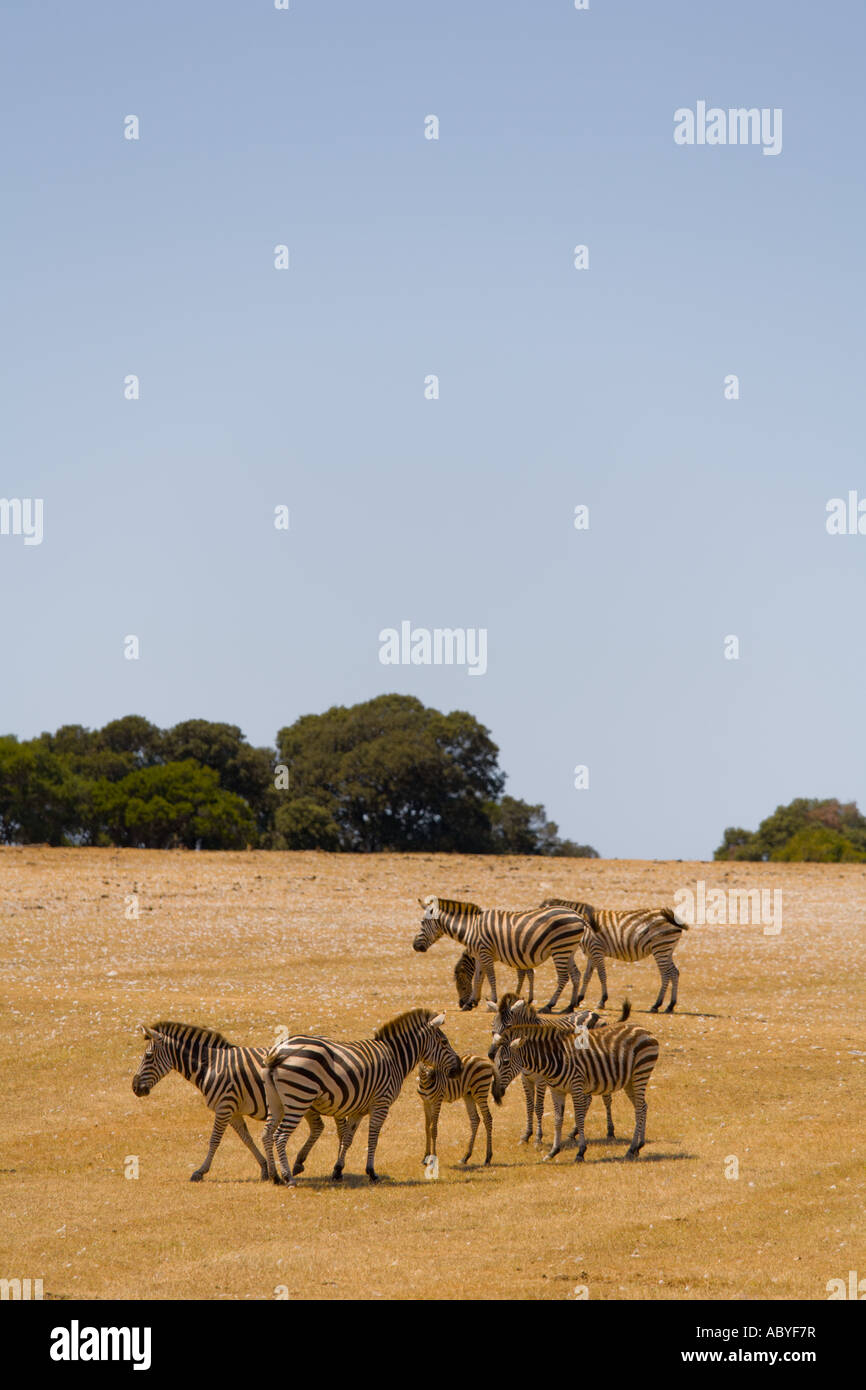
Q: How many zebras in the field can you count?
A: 8